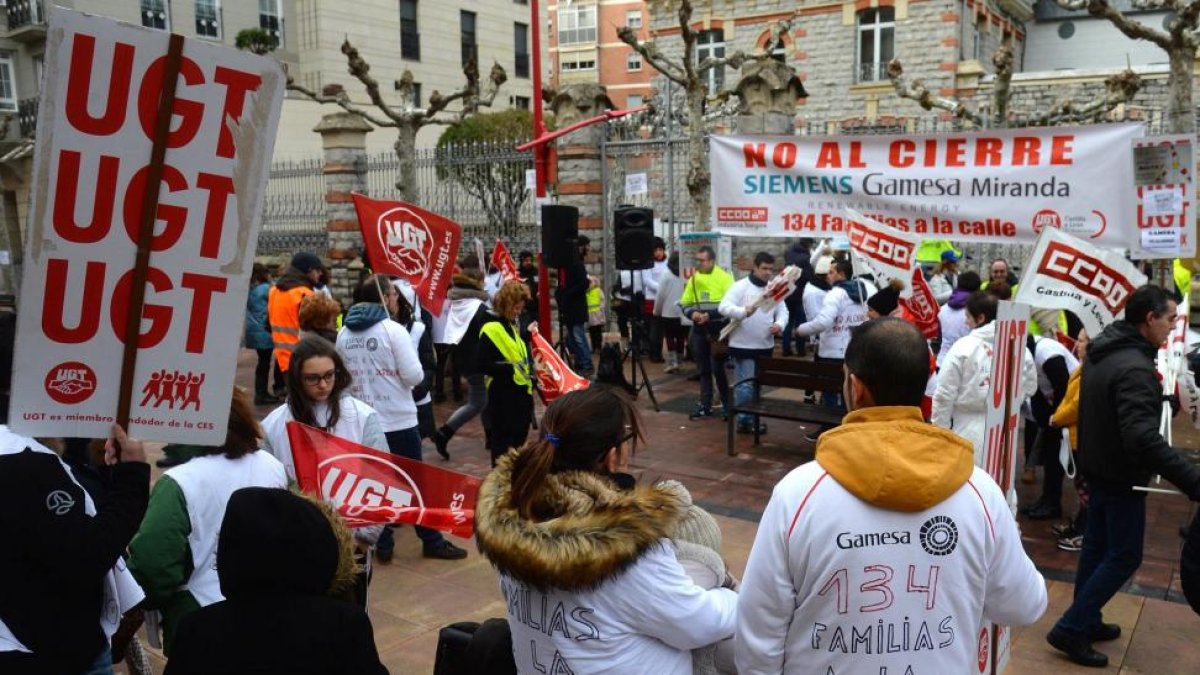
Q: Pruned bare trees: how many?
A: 4